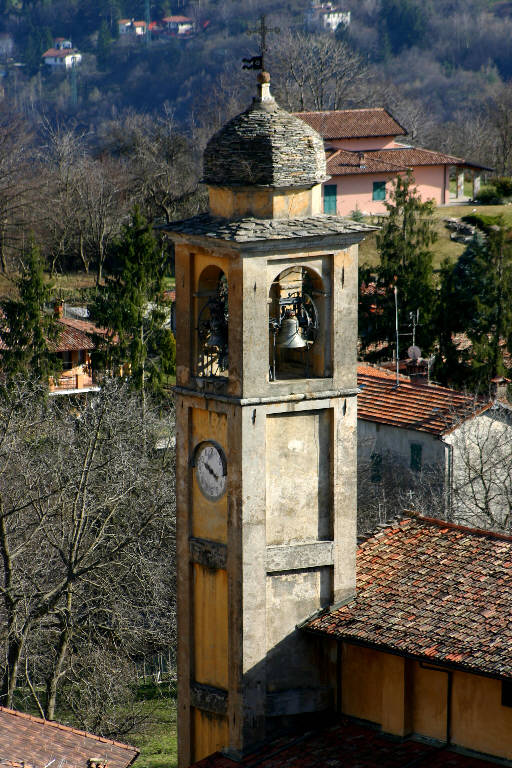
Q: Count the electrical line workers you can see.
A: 0